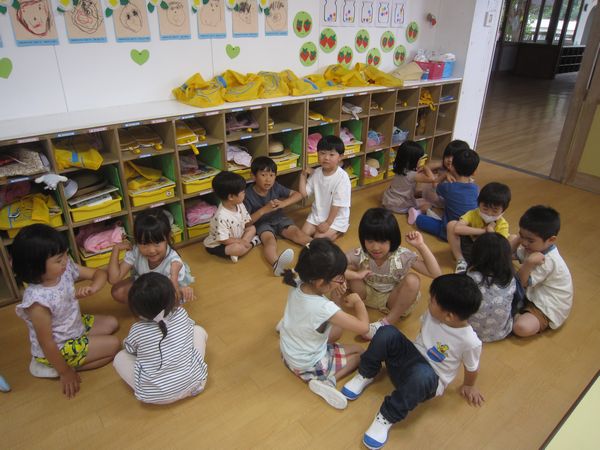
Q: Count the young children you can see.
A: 15